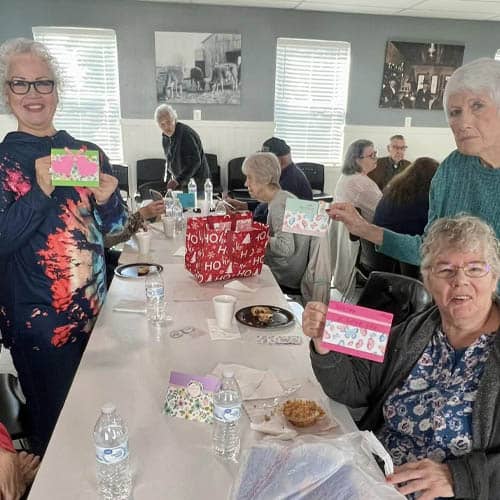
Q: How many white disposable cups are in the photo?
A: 3